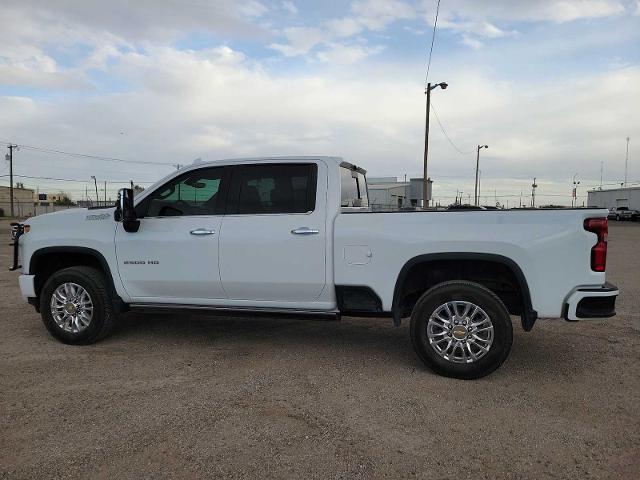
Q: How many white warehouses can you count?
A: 2